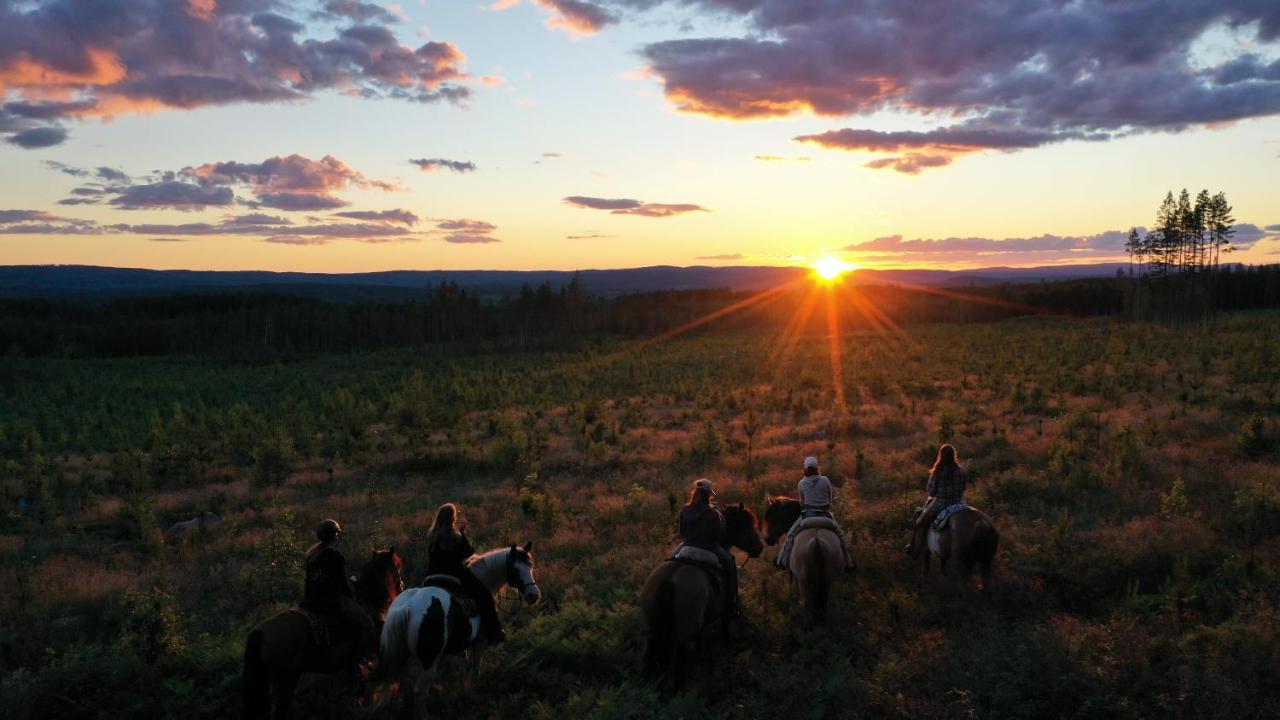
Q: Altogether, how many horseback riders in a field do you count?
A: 5